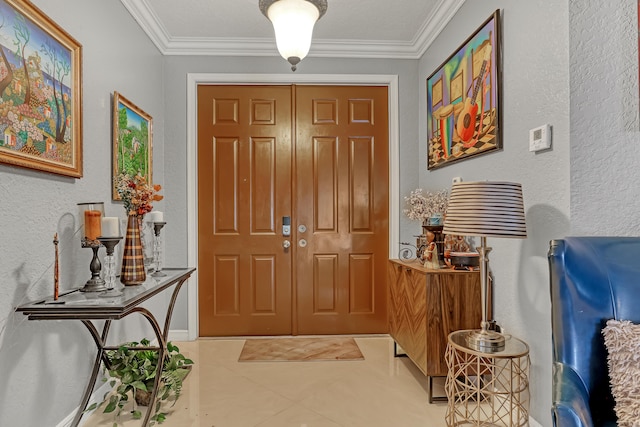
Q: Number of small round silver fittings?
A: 3